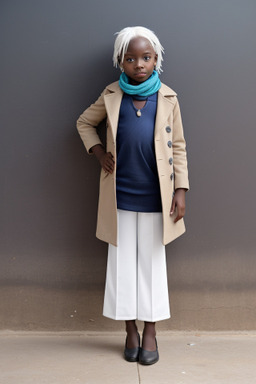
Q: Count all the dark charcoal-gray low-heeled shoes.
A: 2